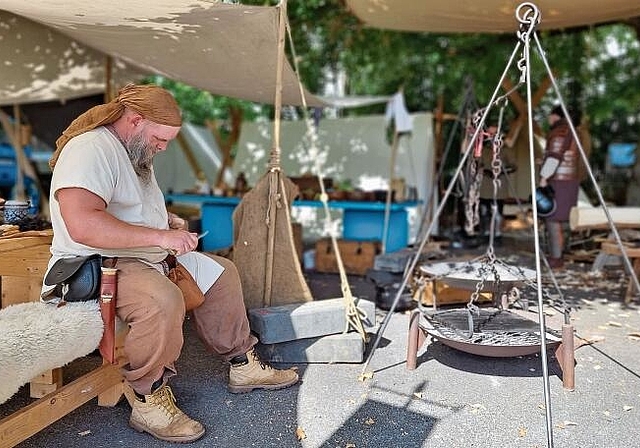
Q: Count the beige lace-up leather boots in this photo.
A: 2